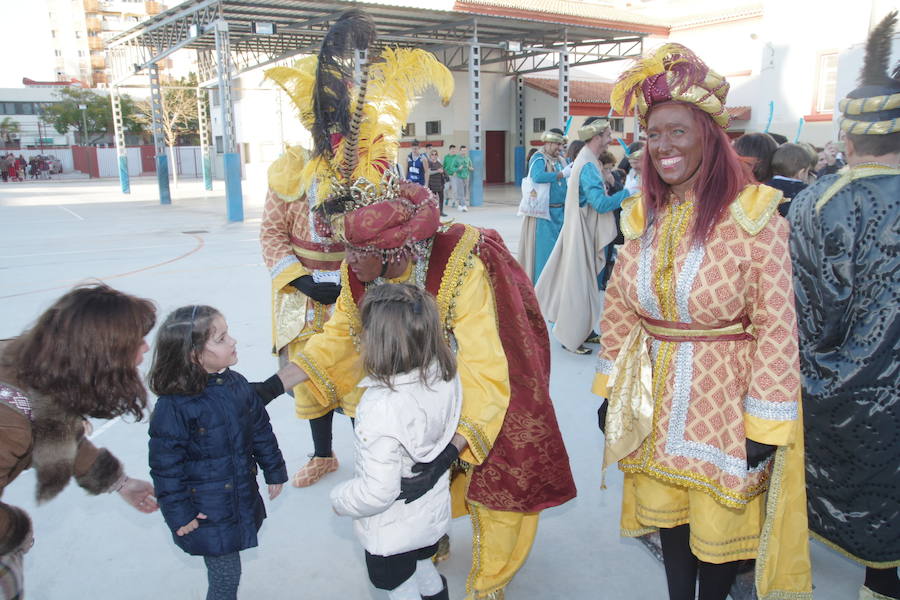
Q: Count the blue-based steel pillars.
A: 6